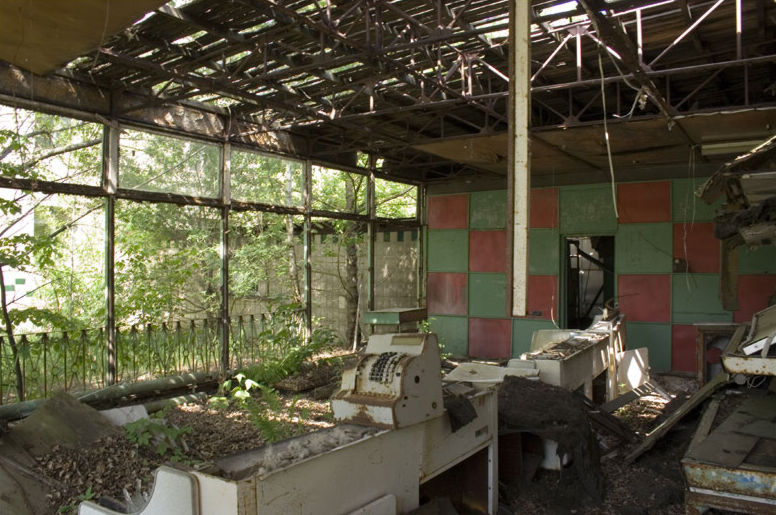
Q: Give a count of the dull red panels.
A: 11